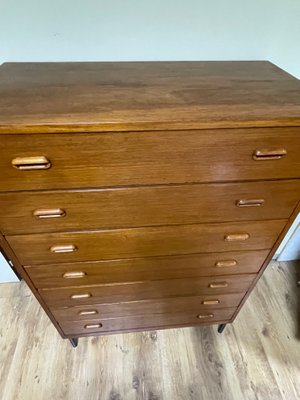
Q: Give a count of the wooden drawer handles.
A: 14